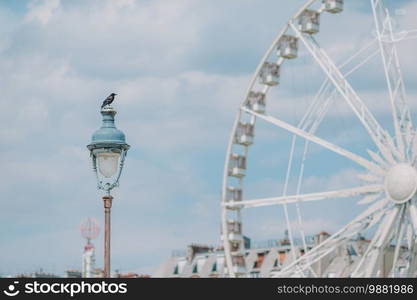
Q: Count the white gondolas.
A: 10